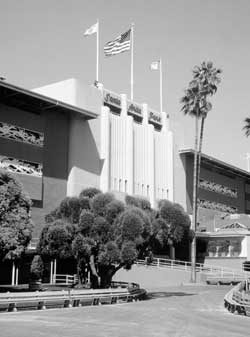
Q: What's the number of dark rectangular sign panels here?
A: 3